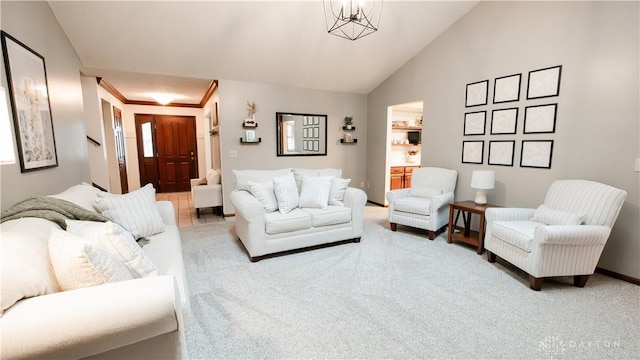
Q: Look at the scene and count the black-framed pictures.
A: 10